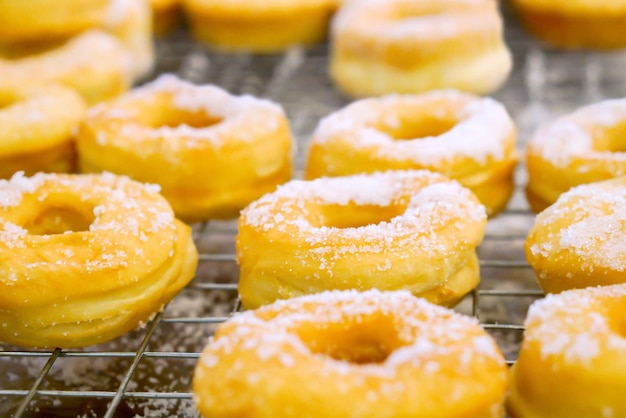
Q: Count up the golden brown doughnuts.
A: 15